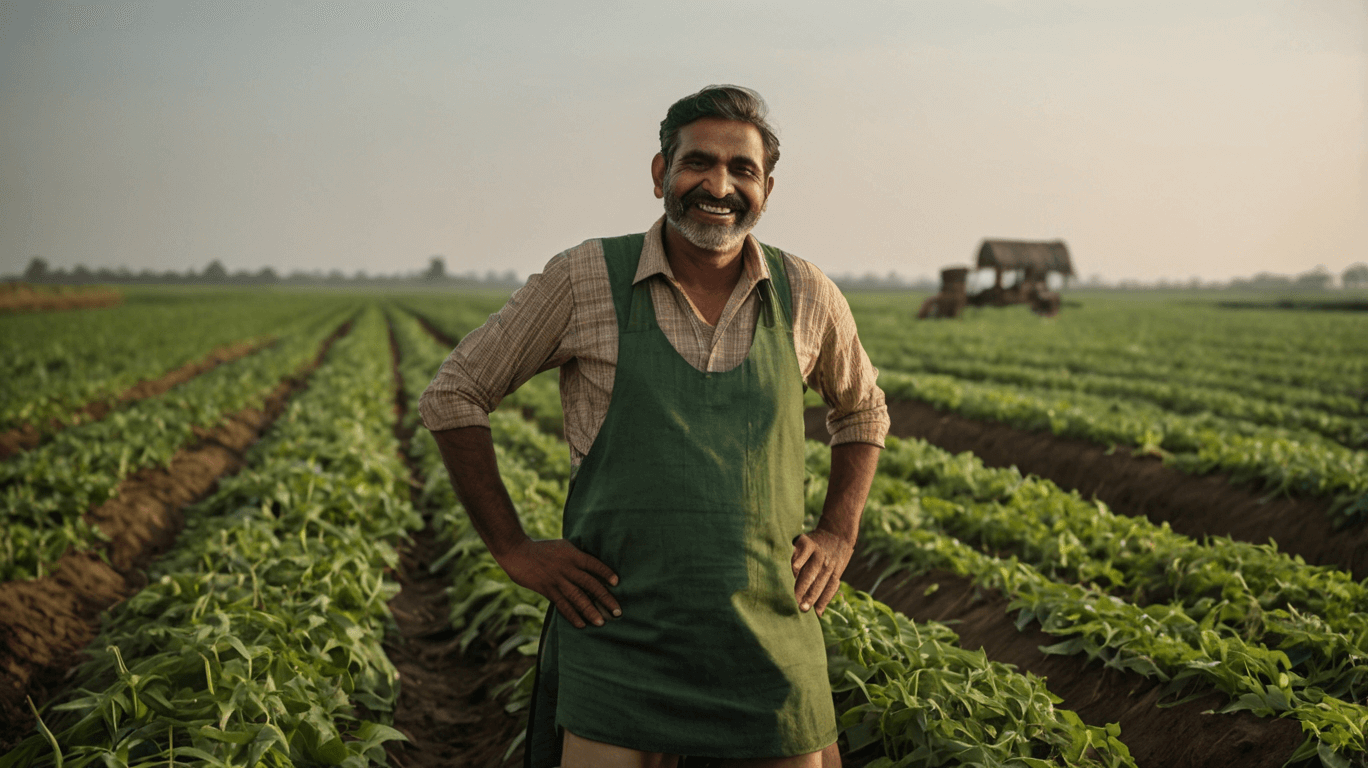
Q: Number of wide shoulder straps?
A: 2